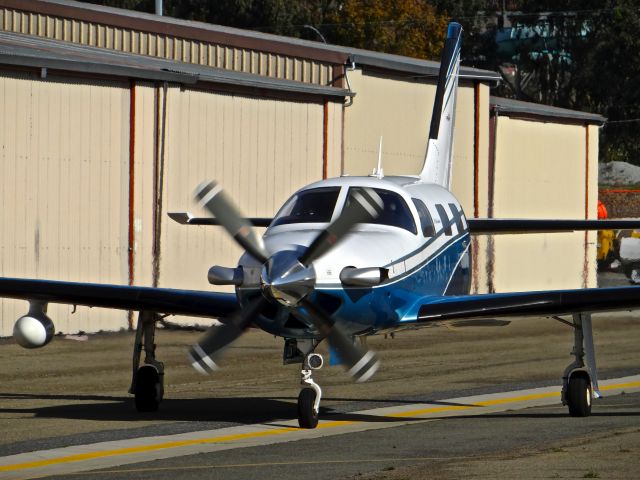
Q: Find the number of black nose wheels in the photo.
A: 1